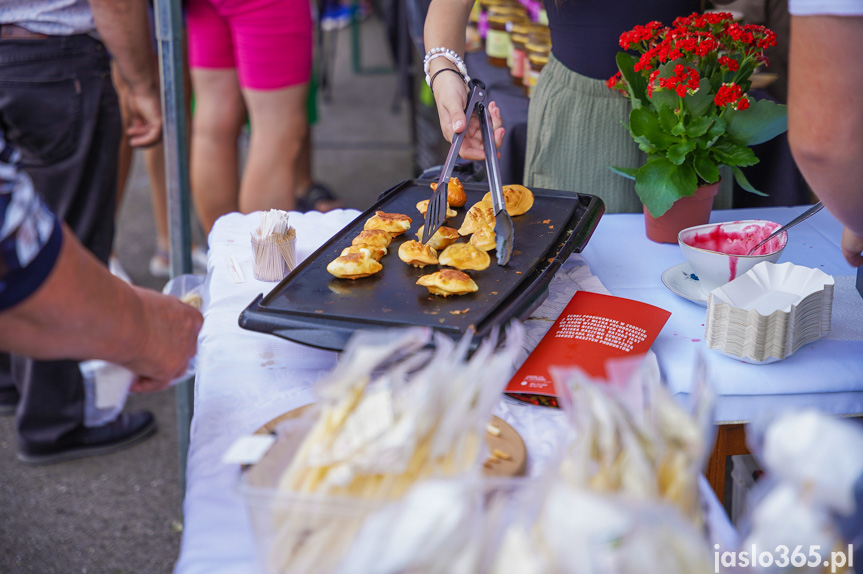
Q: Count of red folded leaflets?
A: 1